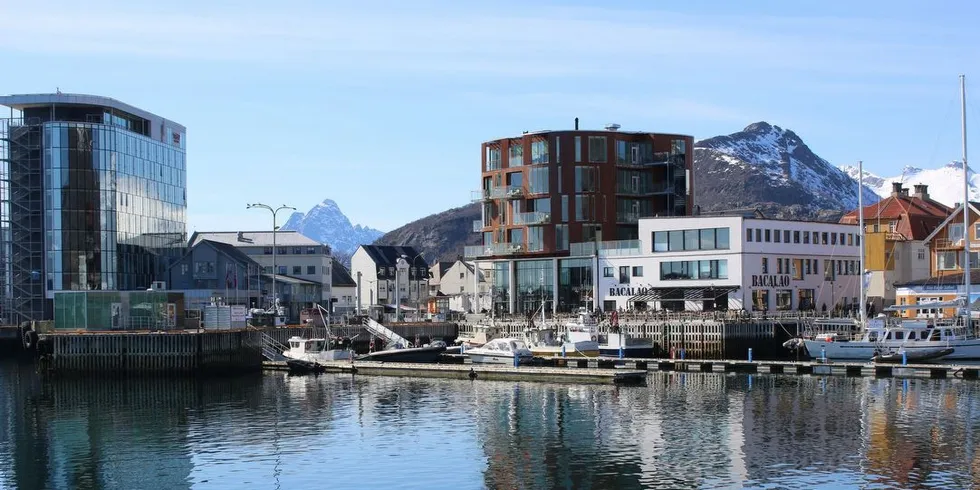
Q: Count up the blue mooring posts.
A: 8